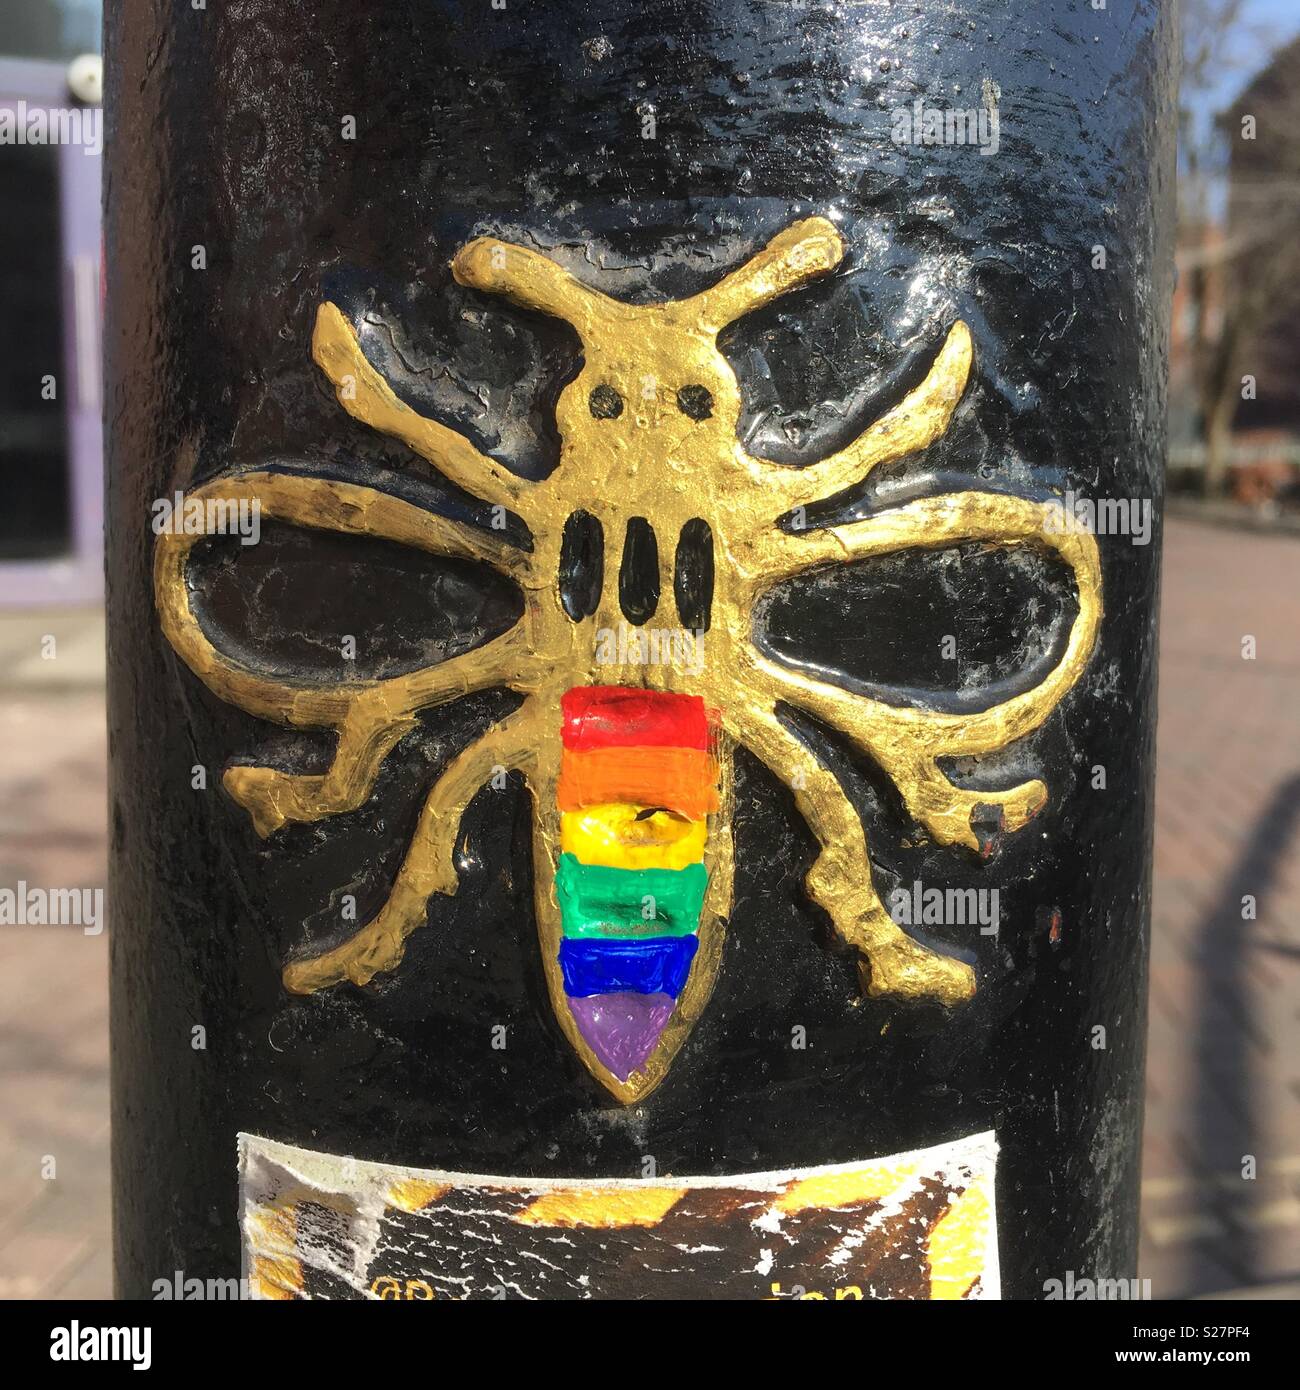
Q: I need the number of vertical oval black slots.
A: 3